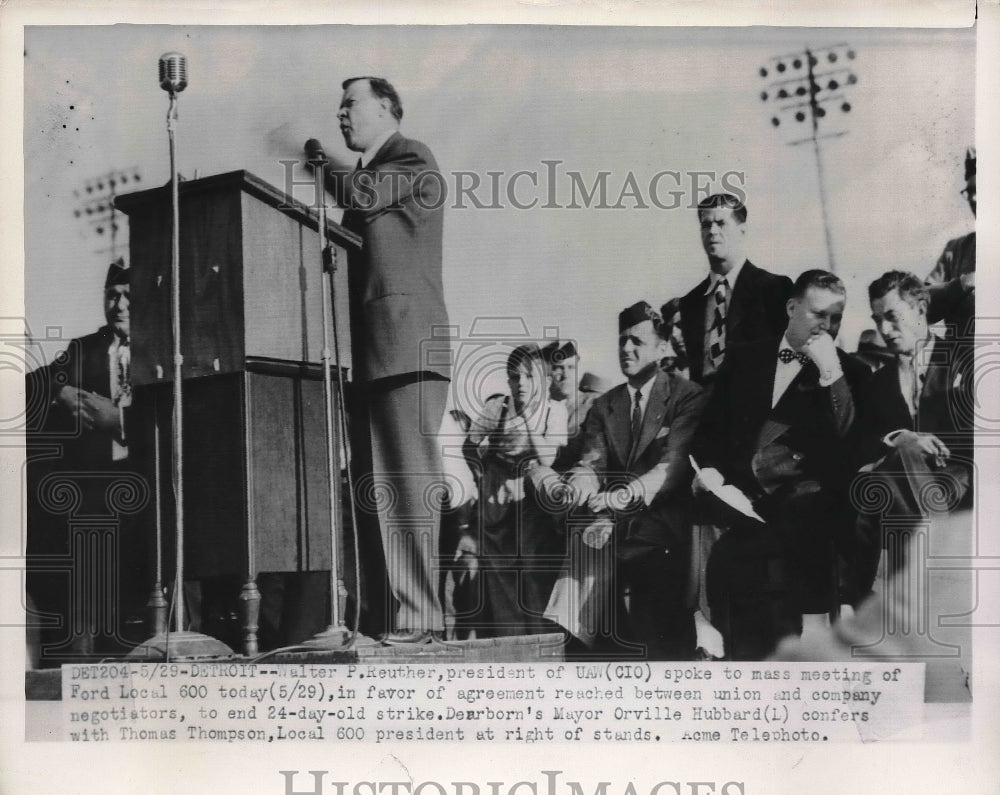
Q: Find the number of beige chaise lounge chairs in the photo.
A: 0